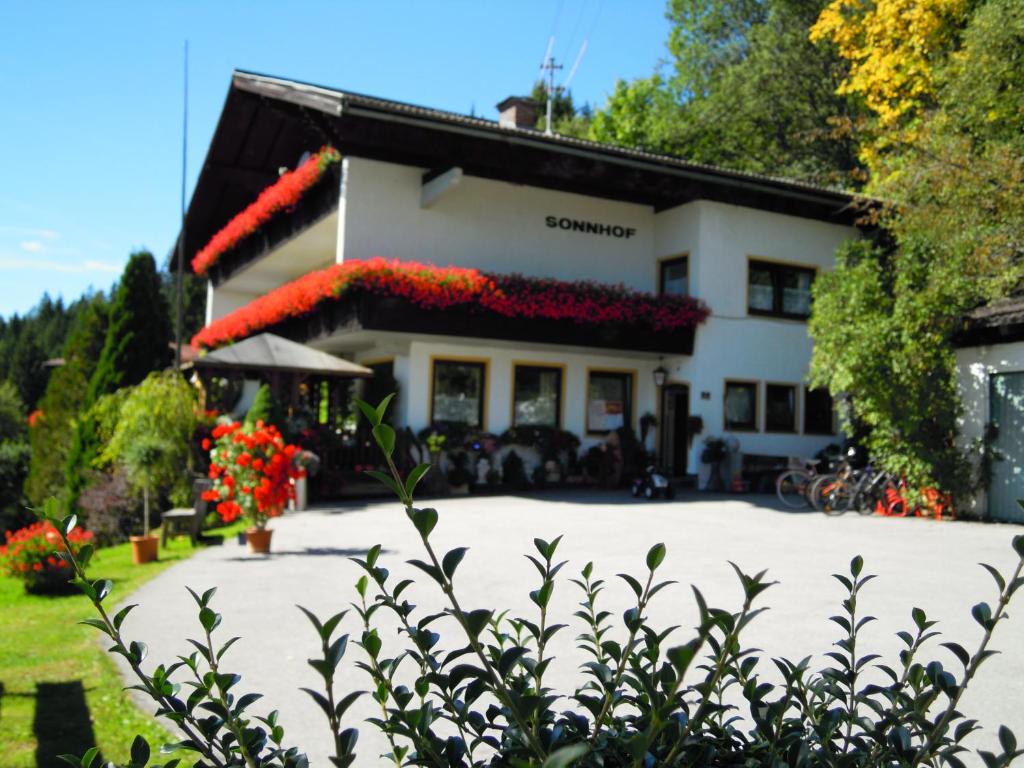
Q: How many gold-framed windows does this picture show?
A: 8